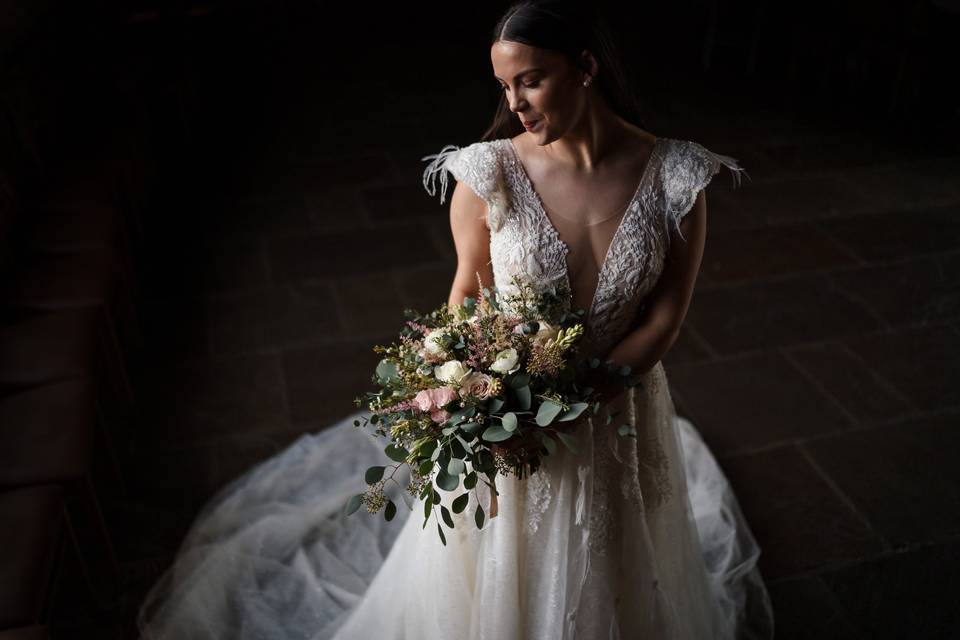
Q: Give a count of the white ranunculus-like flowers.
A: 3